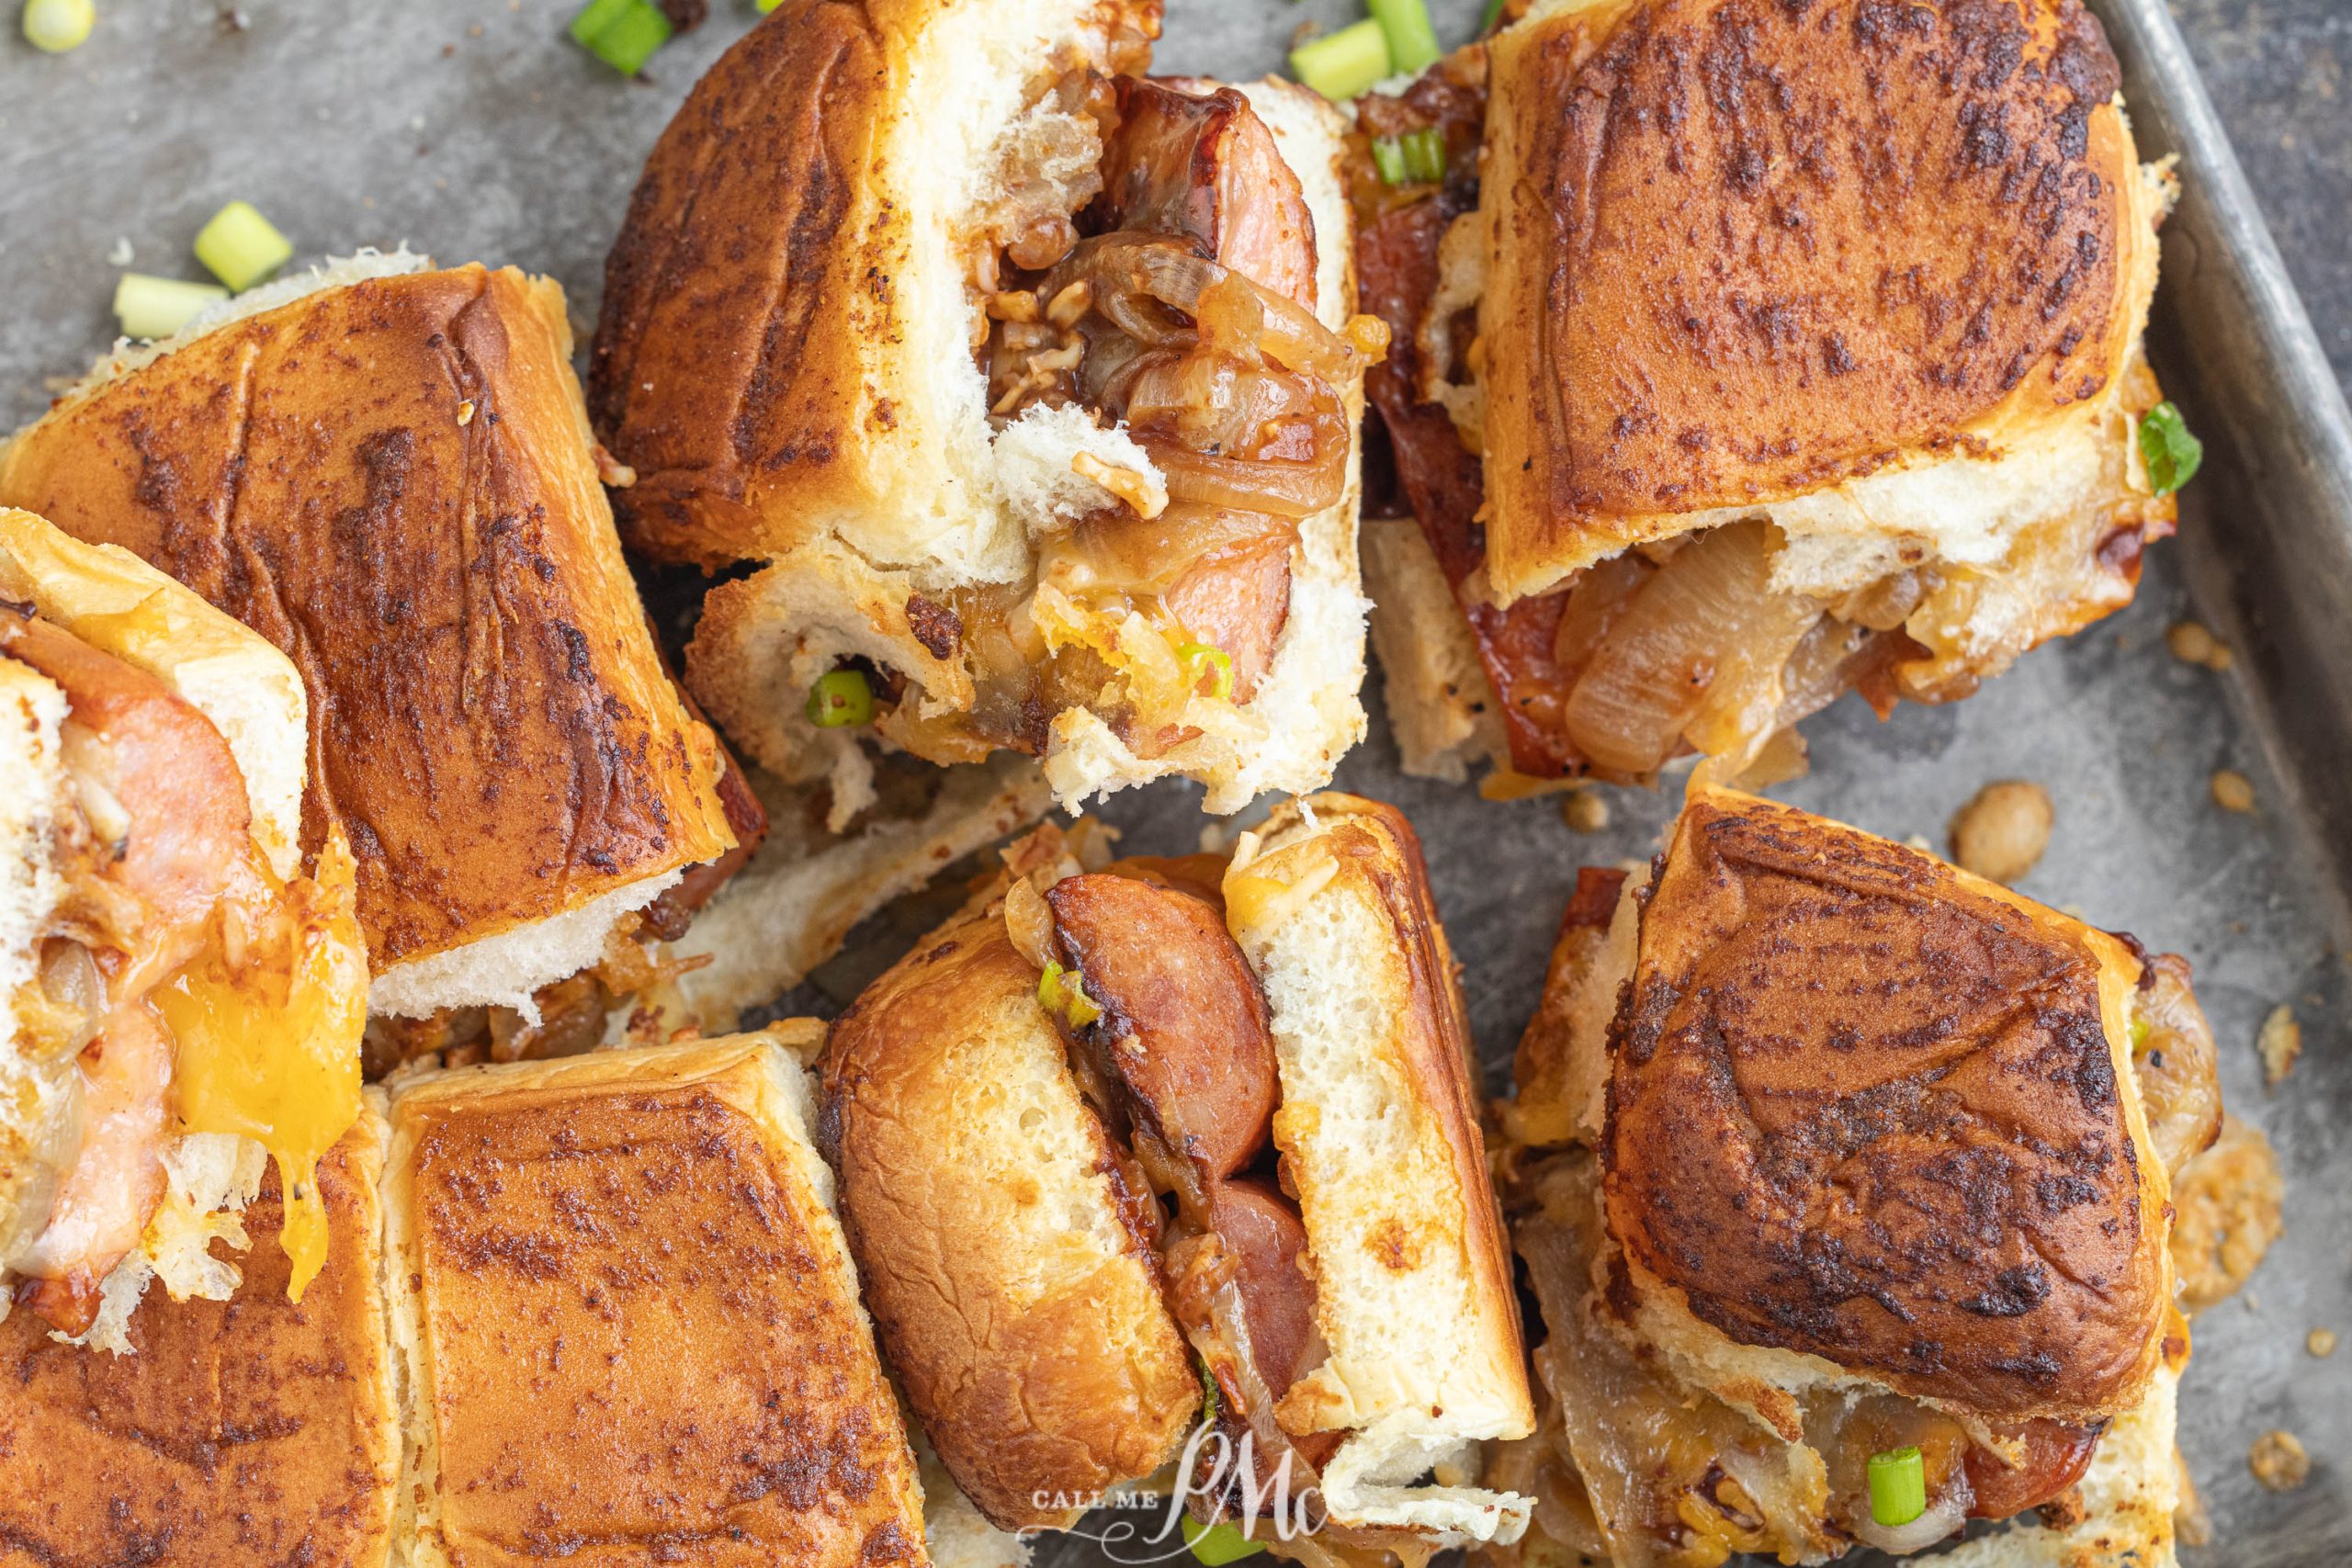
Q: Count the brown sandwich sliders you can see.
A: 8